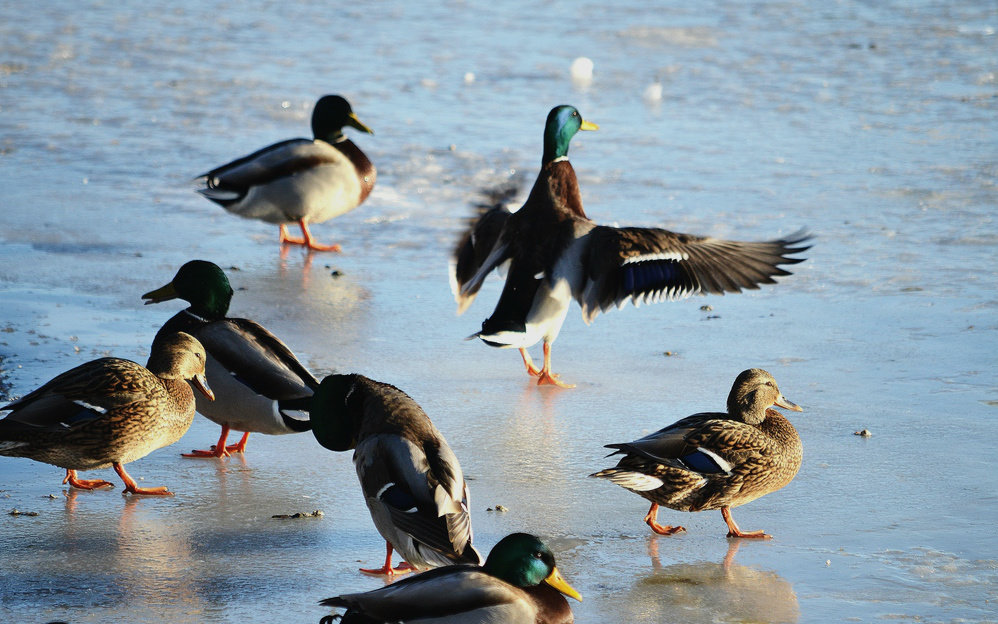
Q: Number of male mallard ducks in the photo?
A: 5